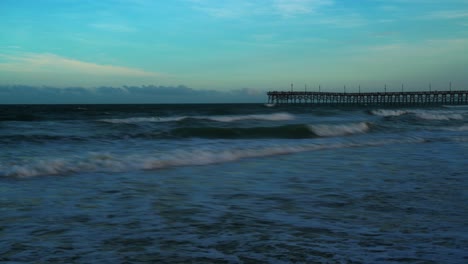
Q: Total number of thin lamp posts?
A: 9